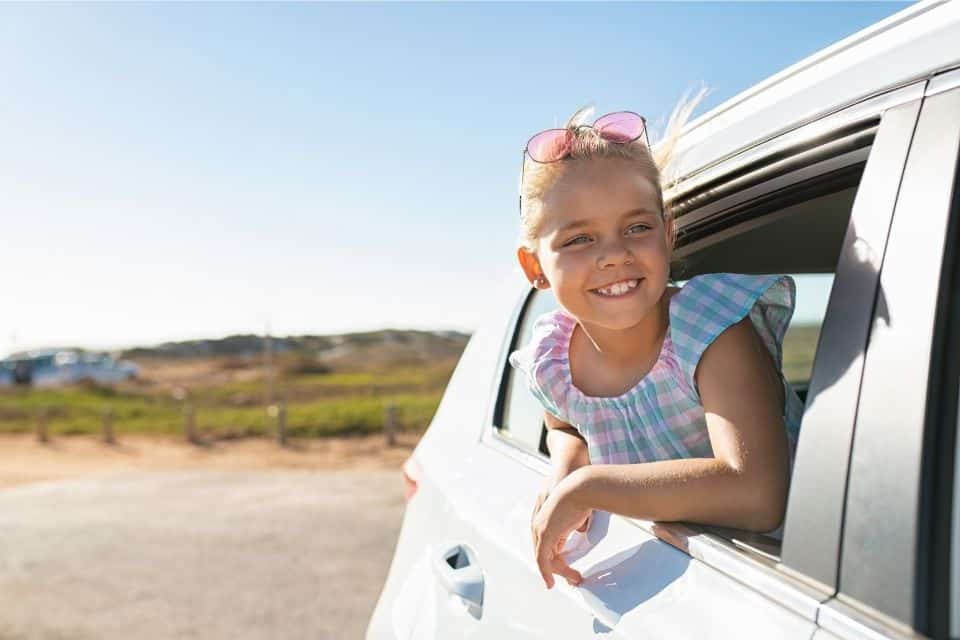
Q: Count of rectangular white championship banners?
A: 0